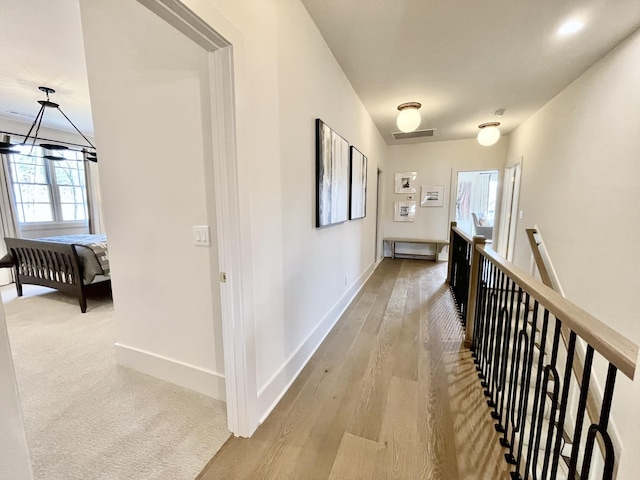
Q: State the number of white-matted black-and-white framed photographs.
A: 3